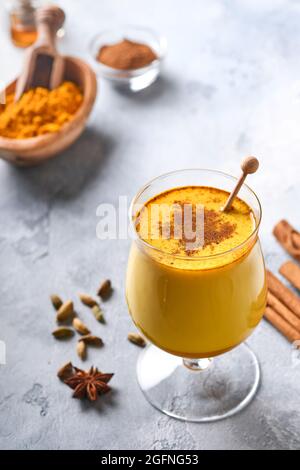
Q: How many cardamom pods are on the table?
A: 11